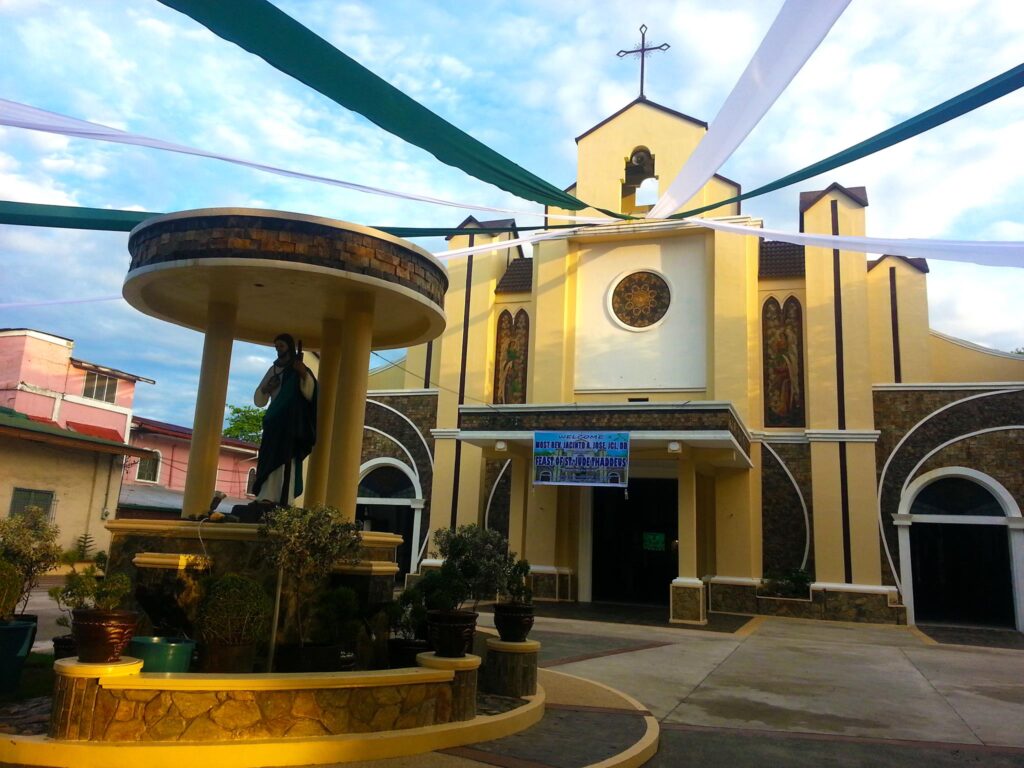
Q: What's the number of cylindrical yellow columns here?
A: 3